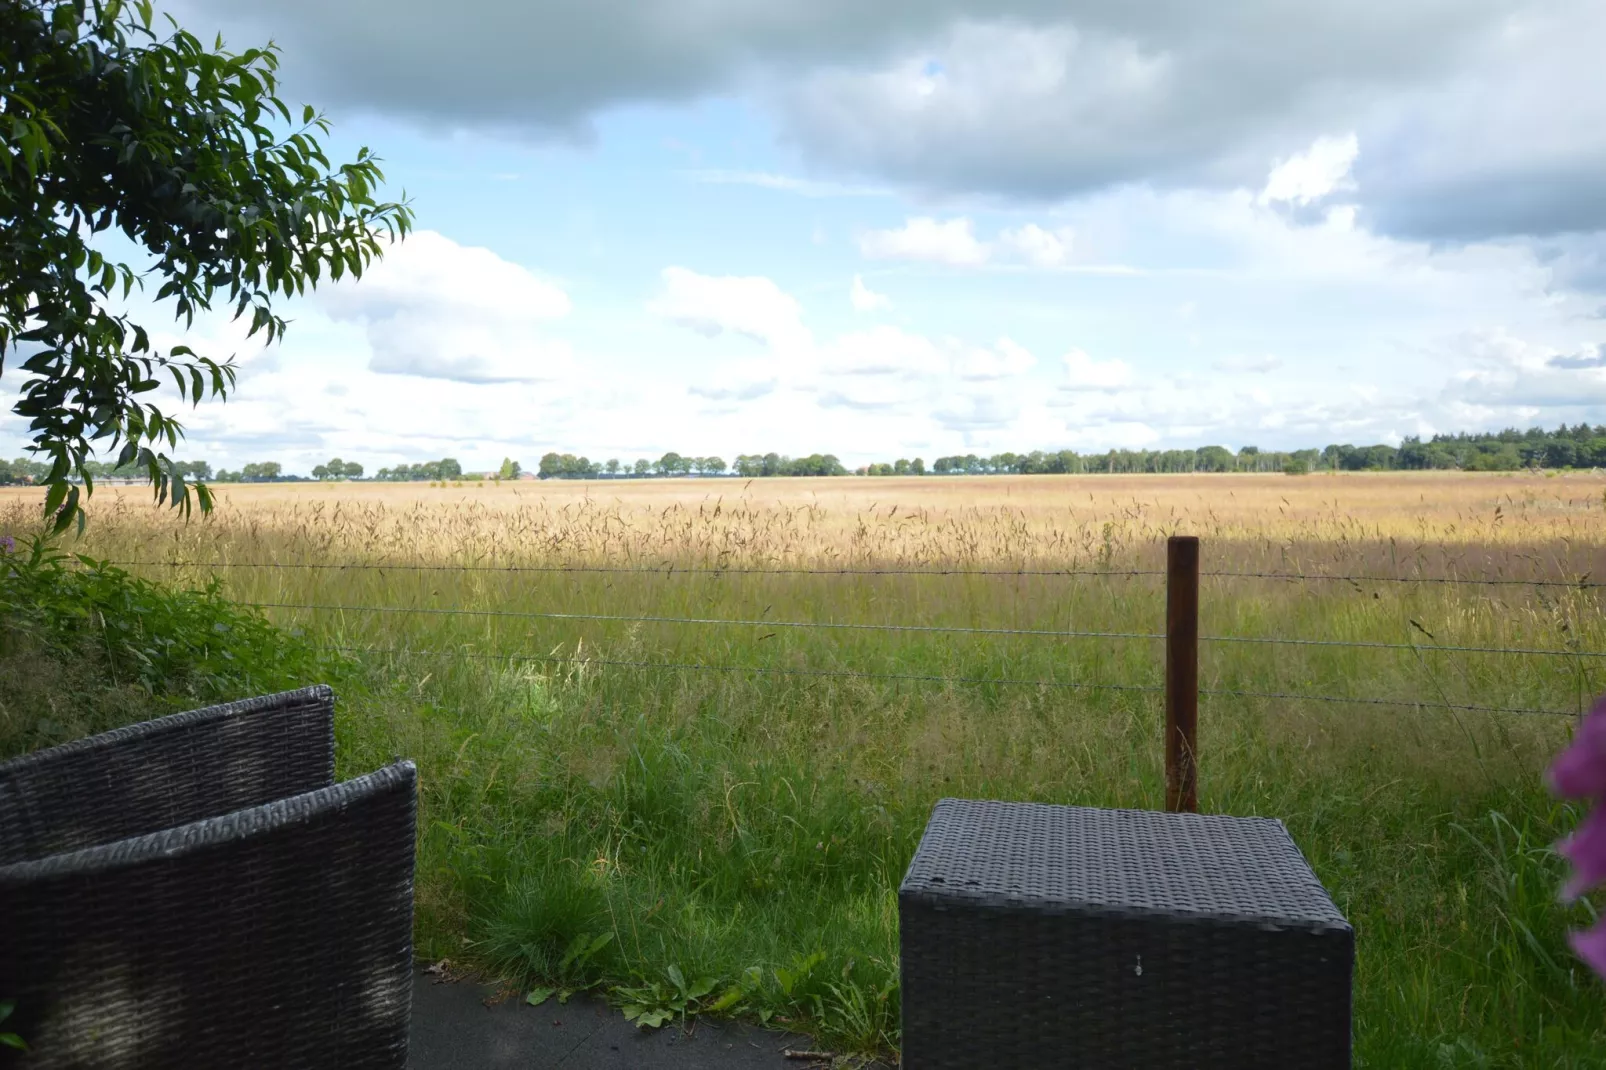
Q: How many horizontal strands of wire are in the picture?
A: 3